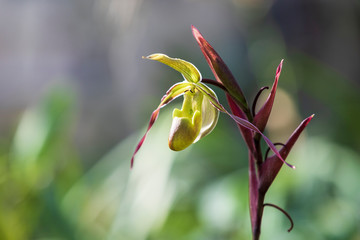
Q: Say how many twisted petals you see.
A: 2